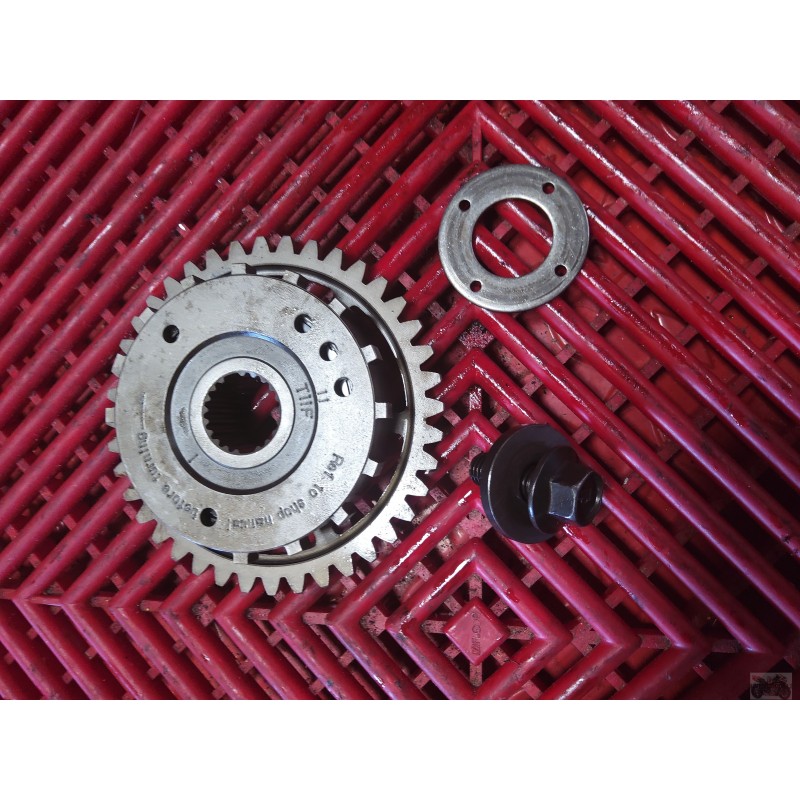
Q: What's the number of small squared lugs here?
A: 13